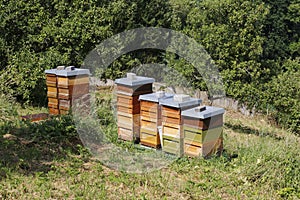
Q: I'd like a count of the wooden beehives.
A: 6